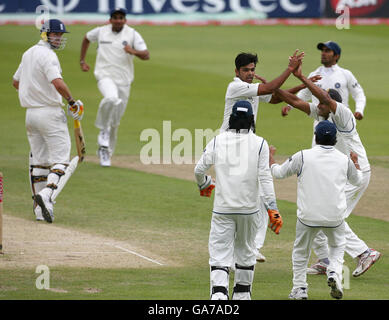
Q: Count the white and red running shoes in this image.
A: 2